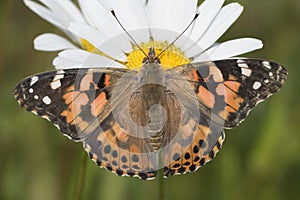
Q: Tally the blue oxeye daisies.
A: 0